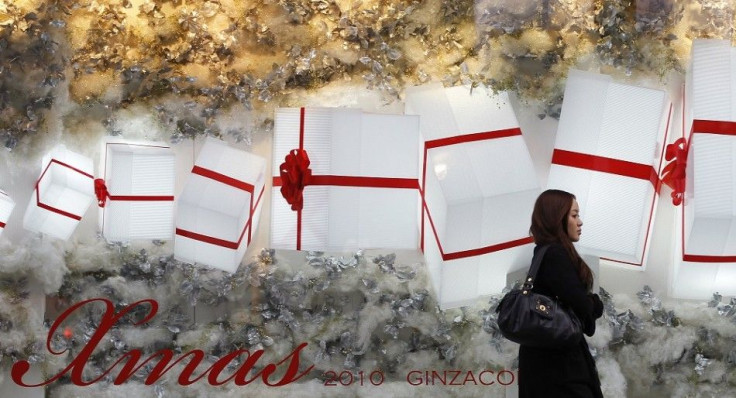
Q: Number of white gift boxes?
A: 8